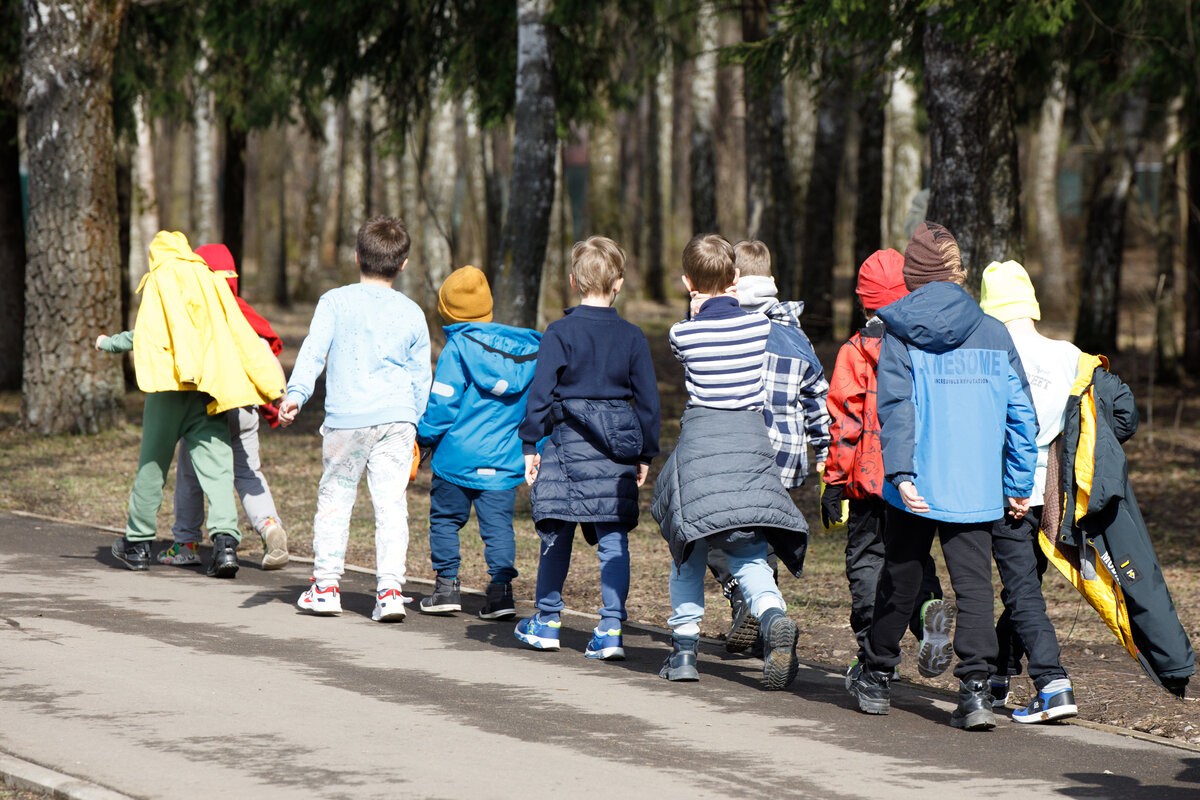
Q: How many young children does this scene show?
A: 10